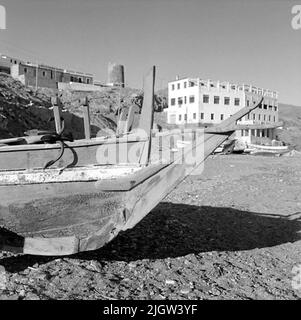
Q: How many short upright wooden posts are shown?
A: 4